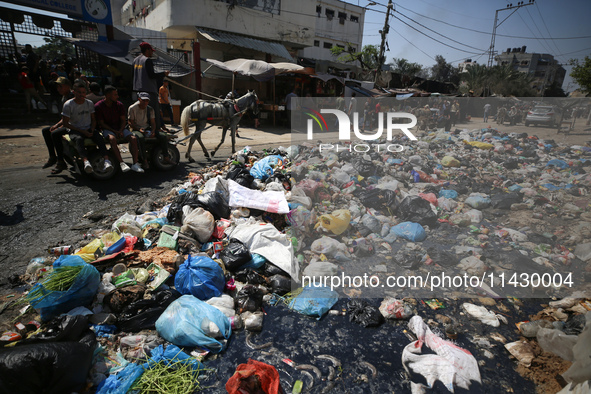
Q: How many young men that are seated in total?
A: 4